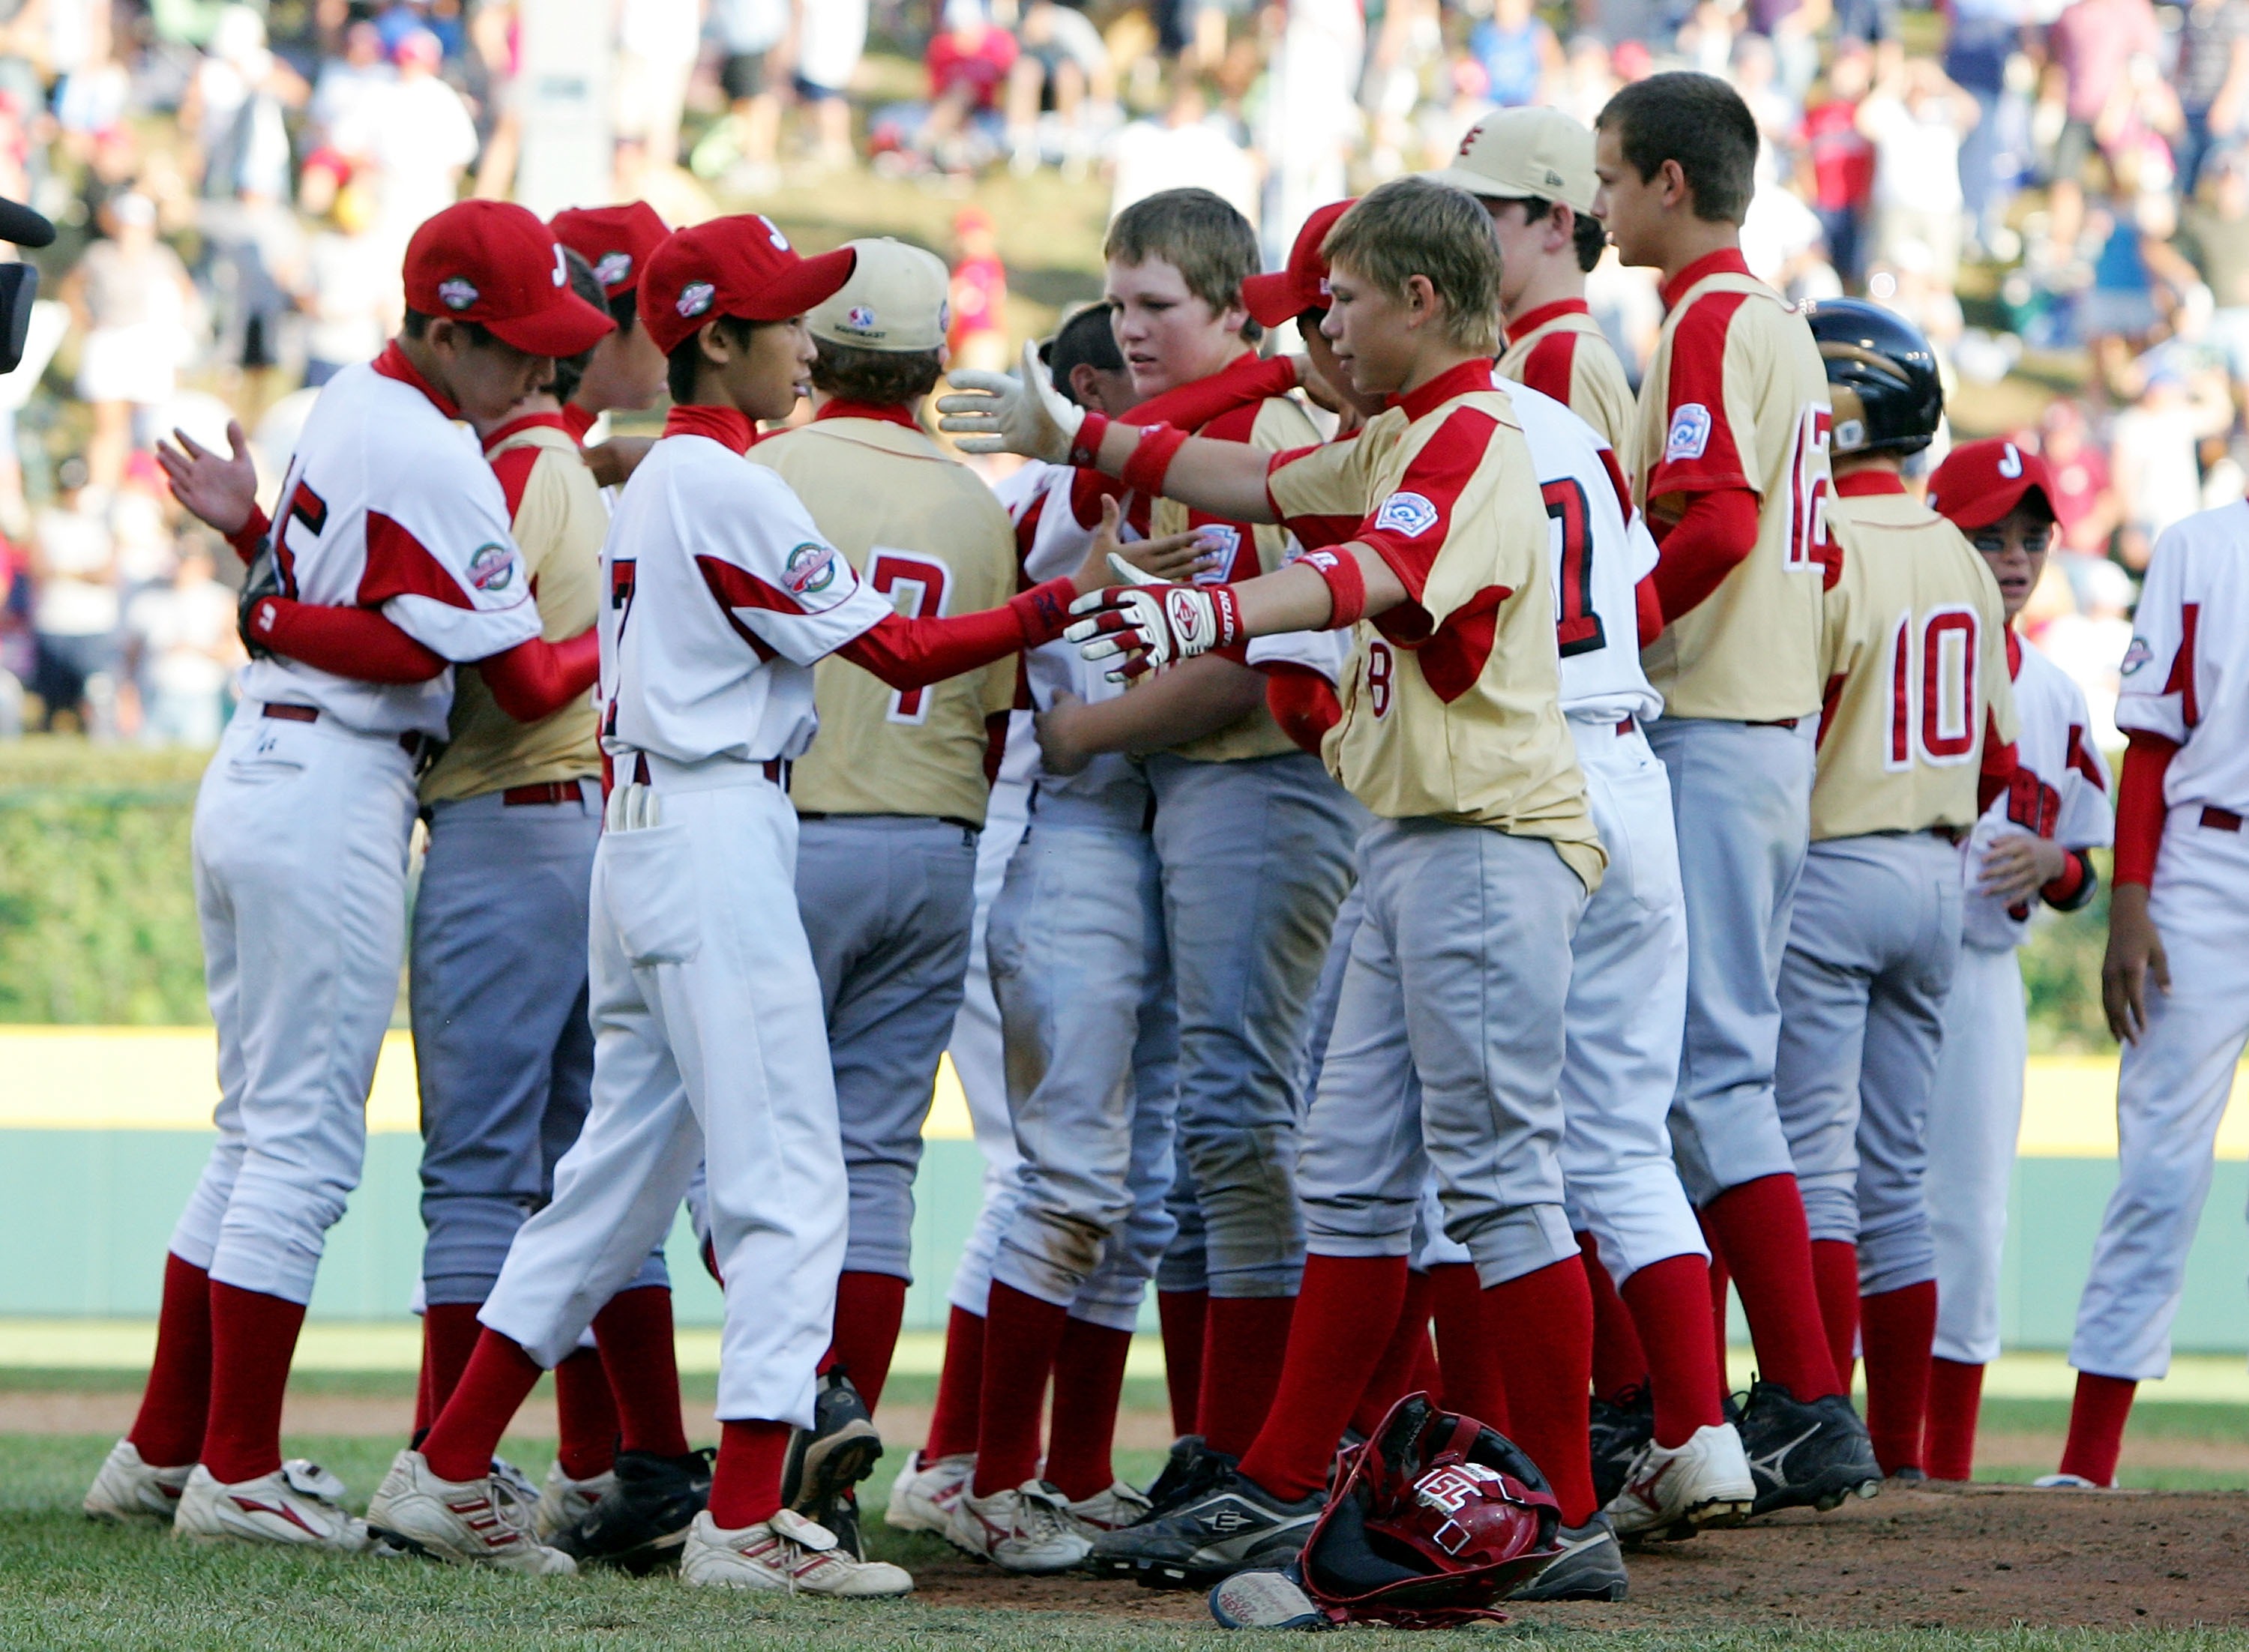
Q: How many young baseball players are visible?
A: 14